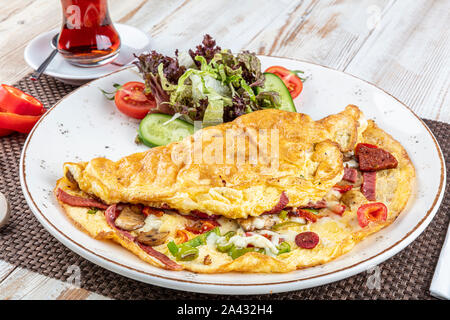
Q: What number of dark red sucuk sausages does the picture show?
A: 2